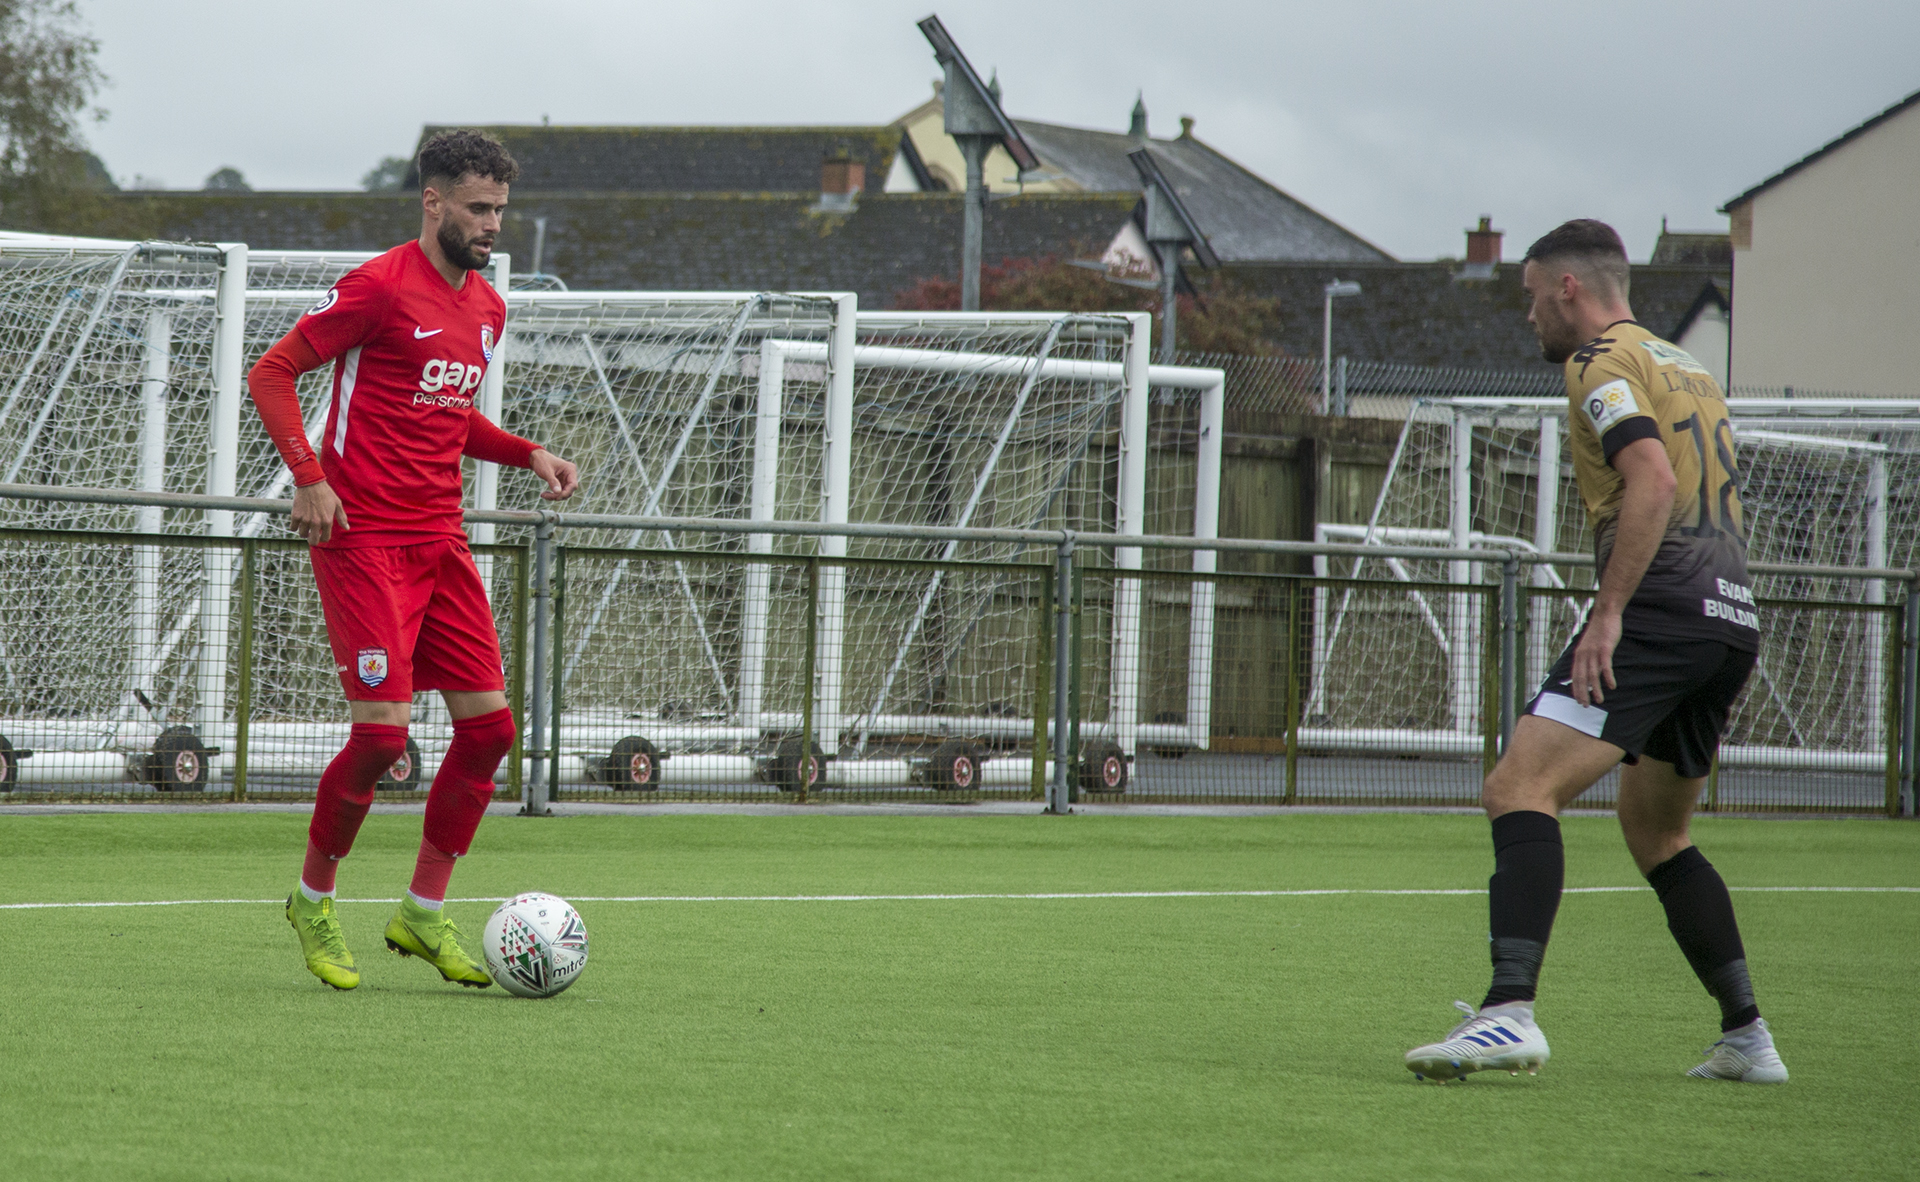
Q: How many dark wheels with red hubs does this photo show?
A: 7